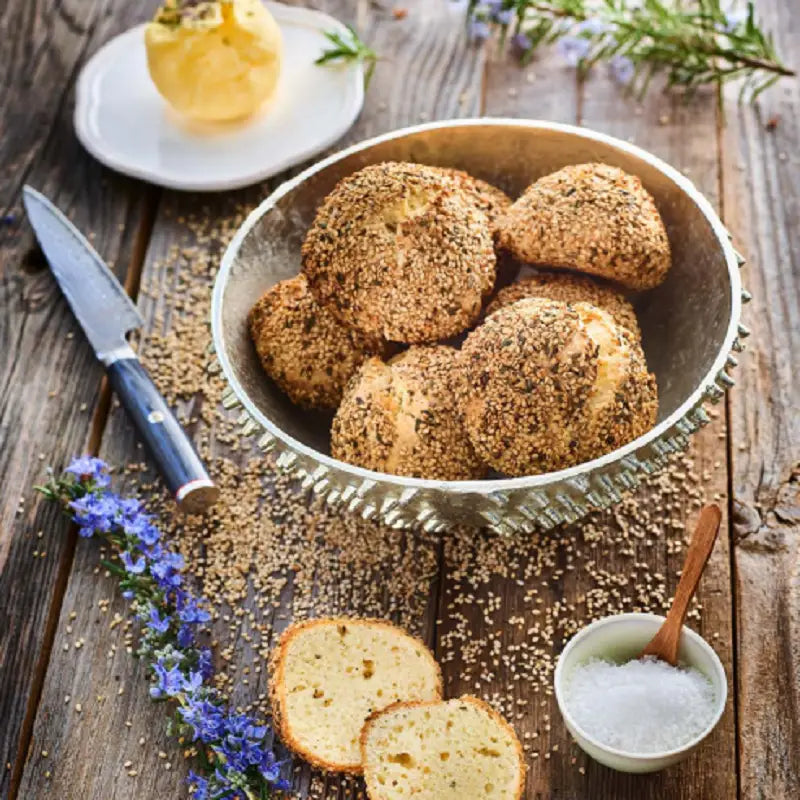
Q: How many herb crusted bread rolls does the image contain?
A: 7